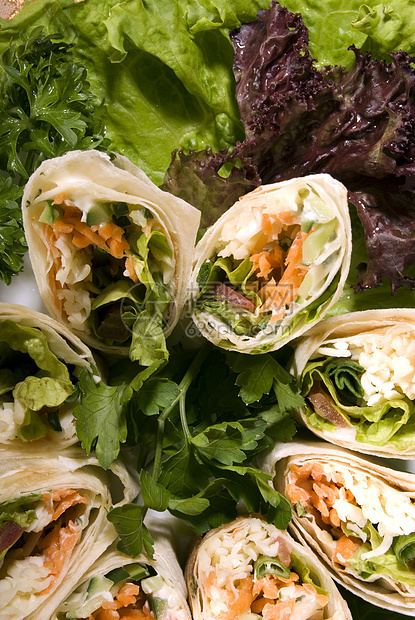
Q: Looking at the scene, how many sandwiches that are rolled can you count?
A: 8